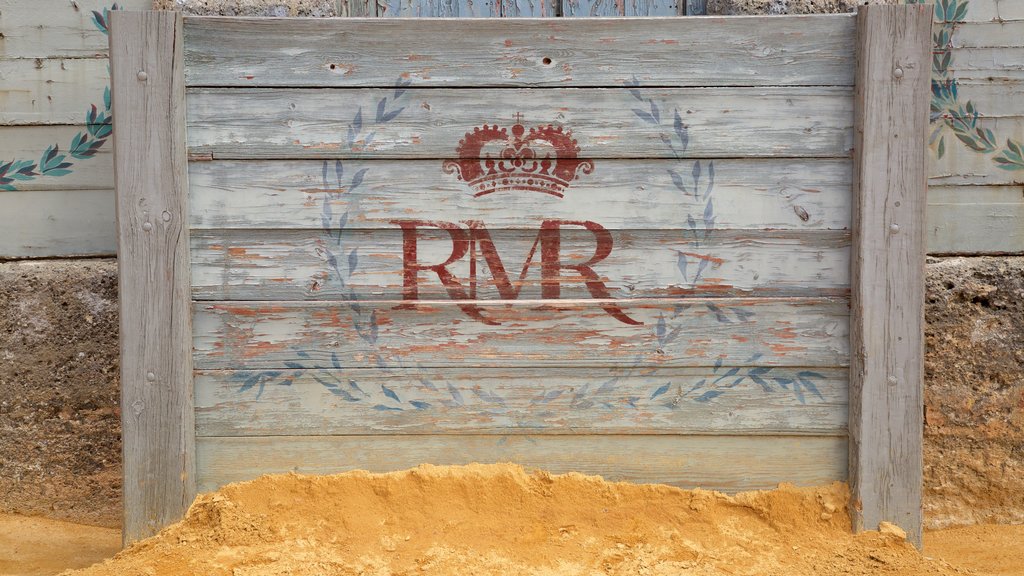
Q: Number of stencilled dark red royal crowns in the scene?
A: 1